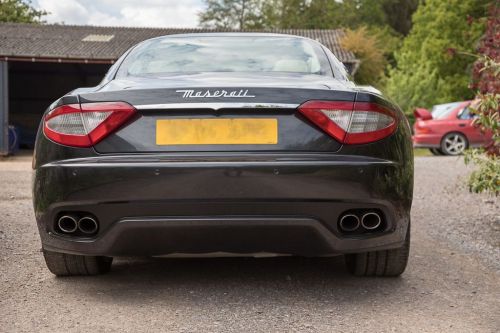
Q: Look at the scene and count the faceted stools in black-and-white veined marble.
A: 0